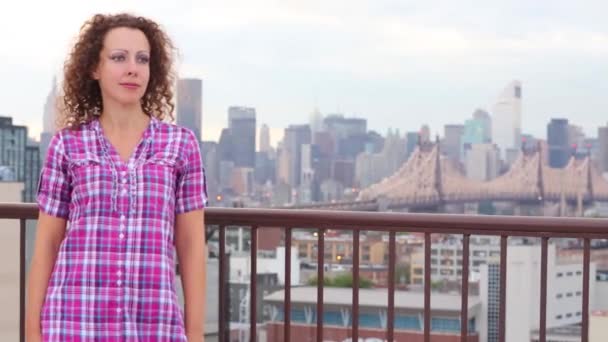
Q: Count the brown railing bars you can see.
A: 12